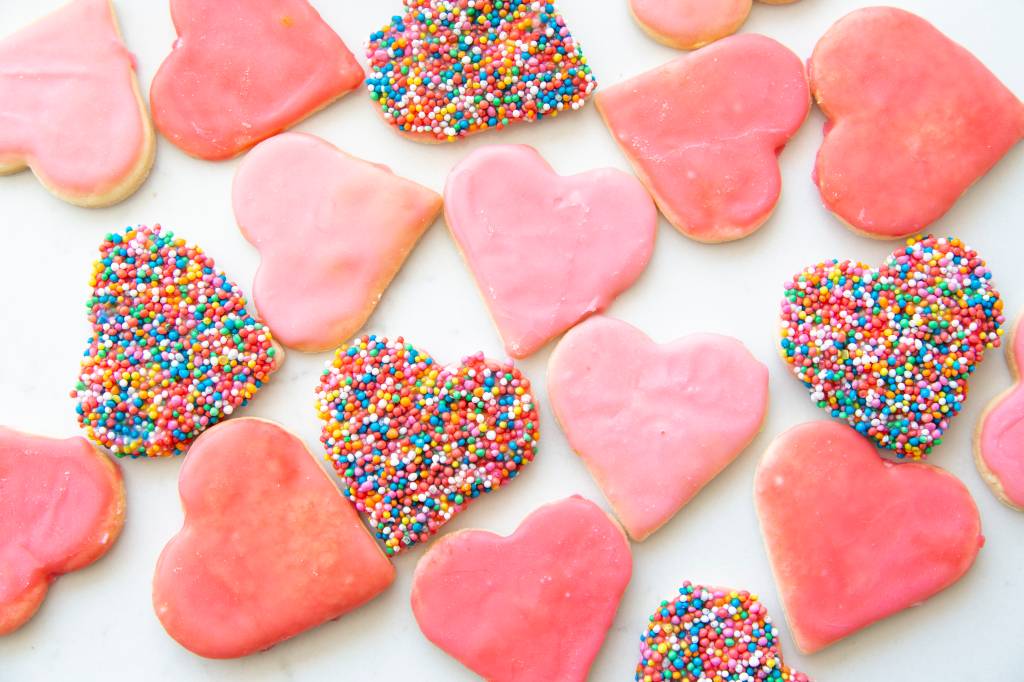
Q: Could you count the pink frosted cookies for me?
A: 13